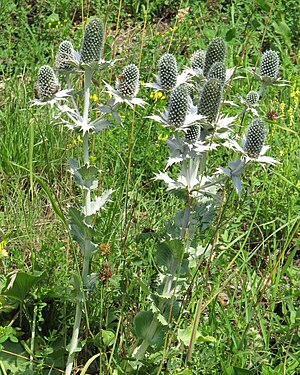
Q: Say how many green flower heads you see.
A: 14